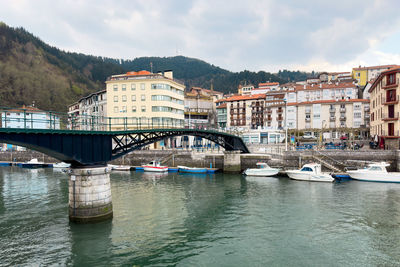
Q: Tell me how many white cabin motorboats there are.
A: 3